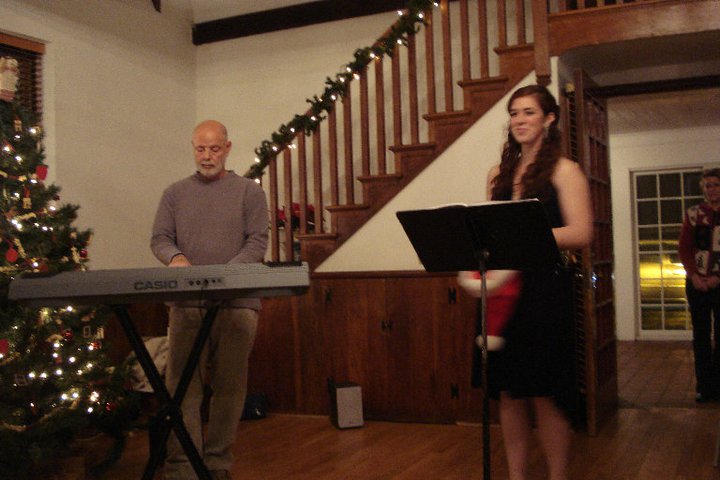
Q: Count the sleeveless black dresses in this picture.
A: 1